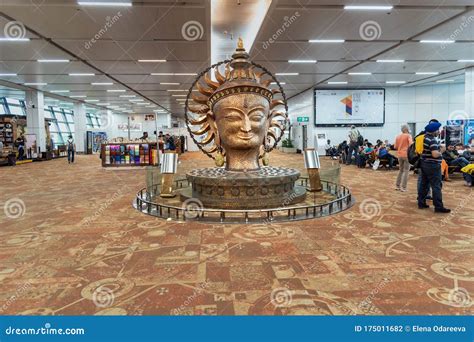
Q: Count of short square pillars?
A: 2